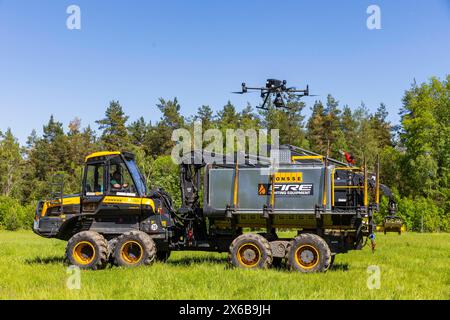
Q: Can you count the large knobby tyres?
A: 4